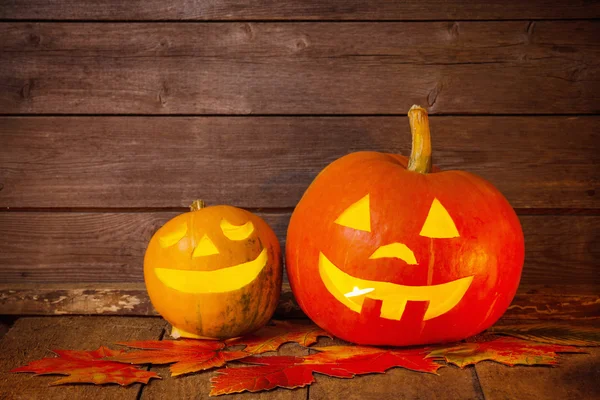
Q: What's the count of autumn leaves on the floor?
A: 6